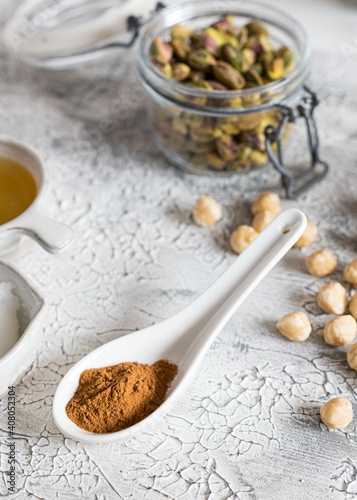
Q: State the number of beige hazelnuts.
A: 13